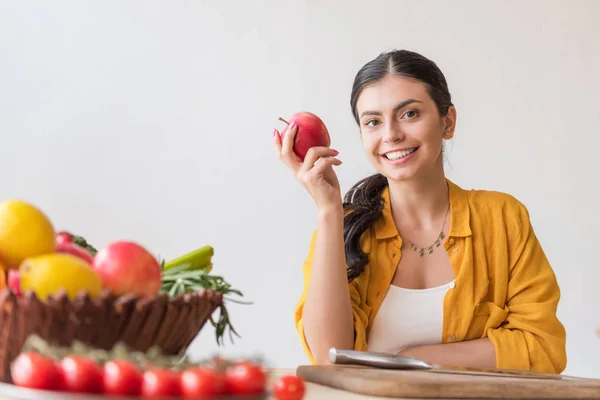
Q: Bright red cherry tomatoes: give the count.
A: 7